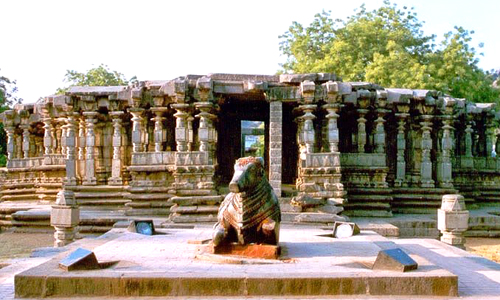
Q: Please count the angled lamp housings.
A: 4